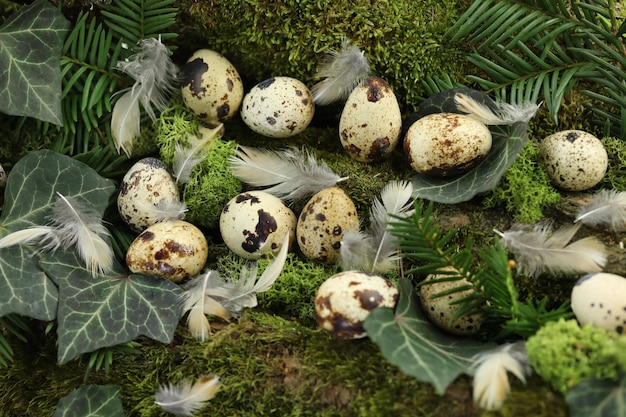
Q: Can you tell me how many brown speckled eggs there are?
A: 12